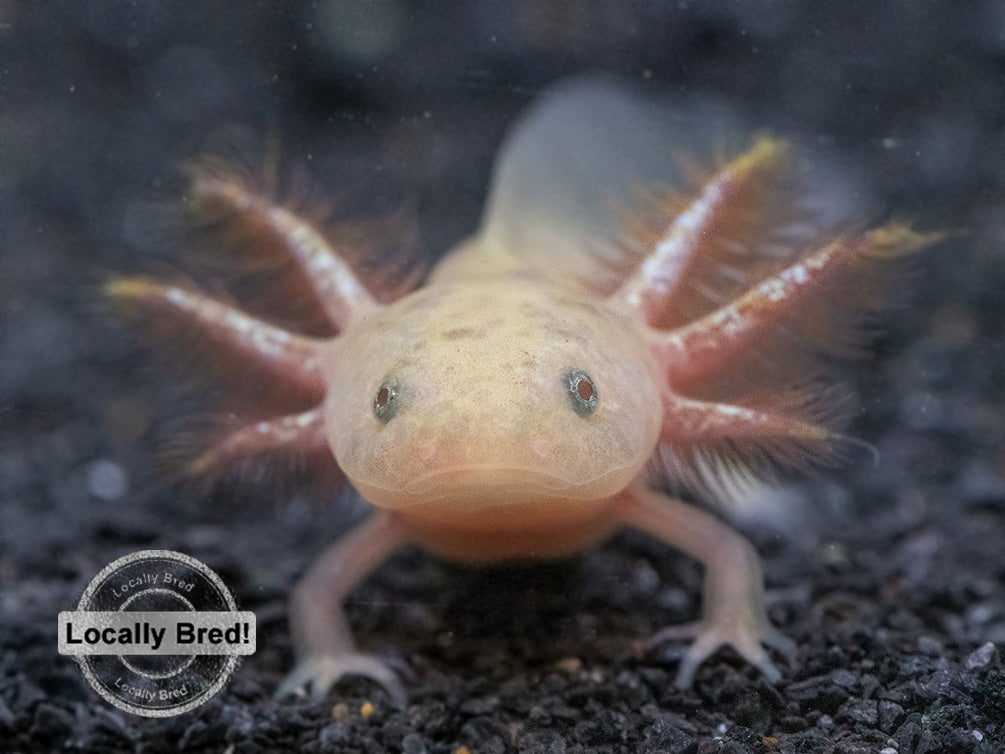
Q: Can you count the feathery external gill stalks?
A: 6